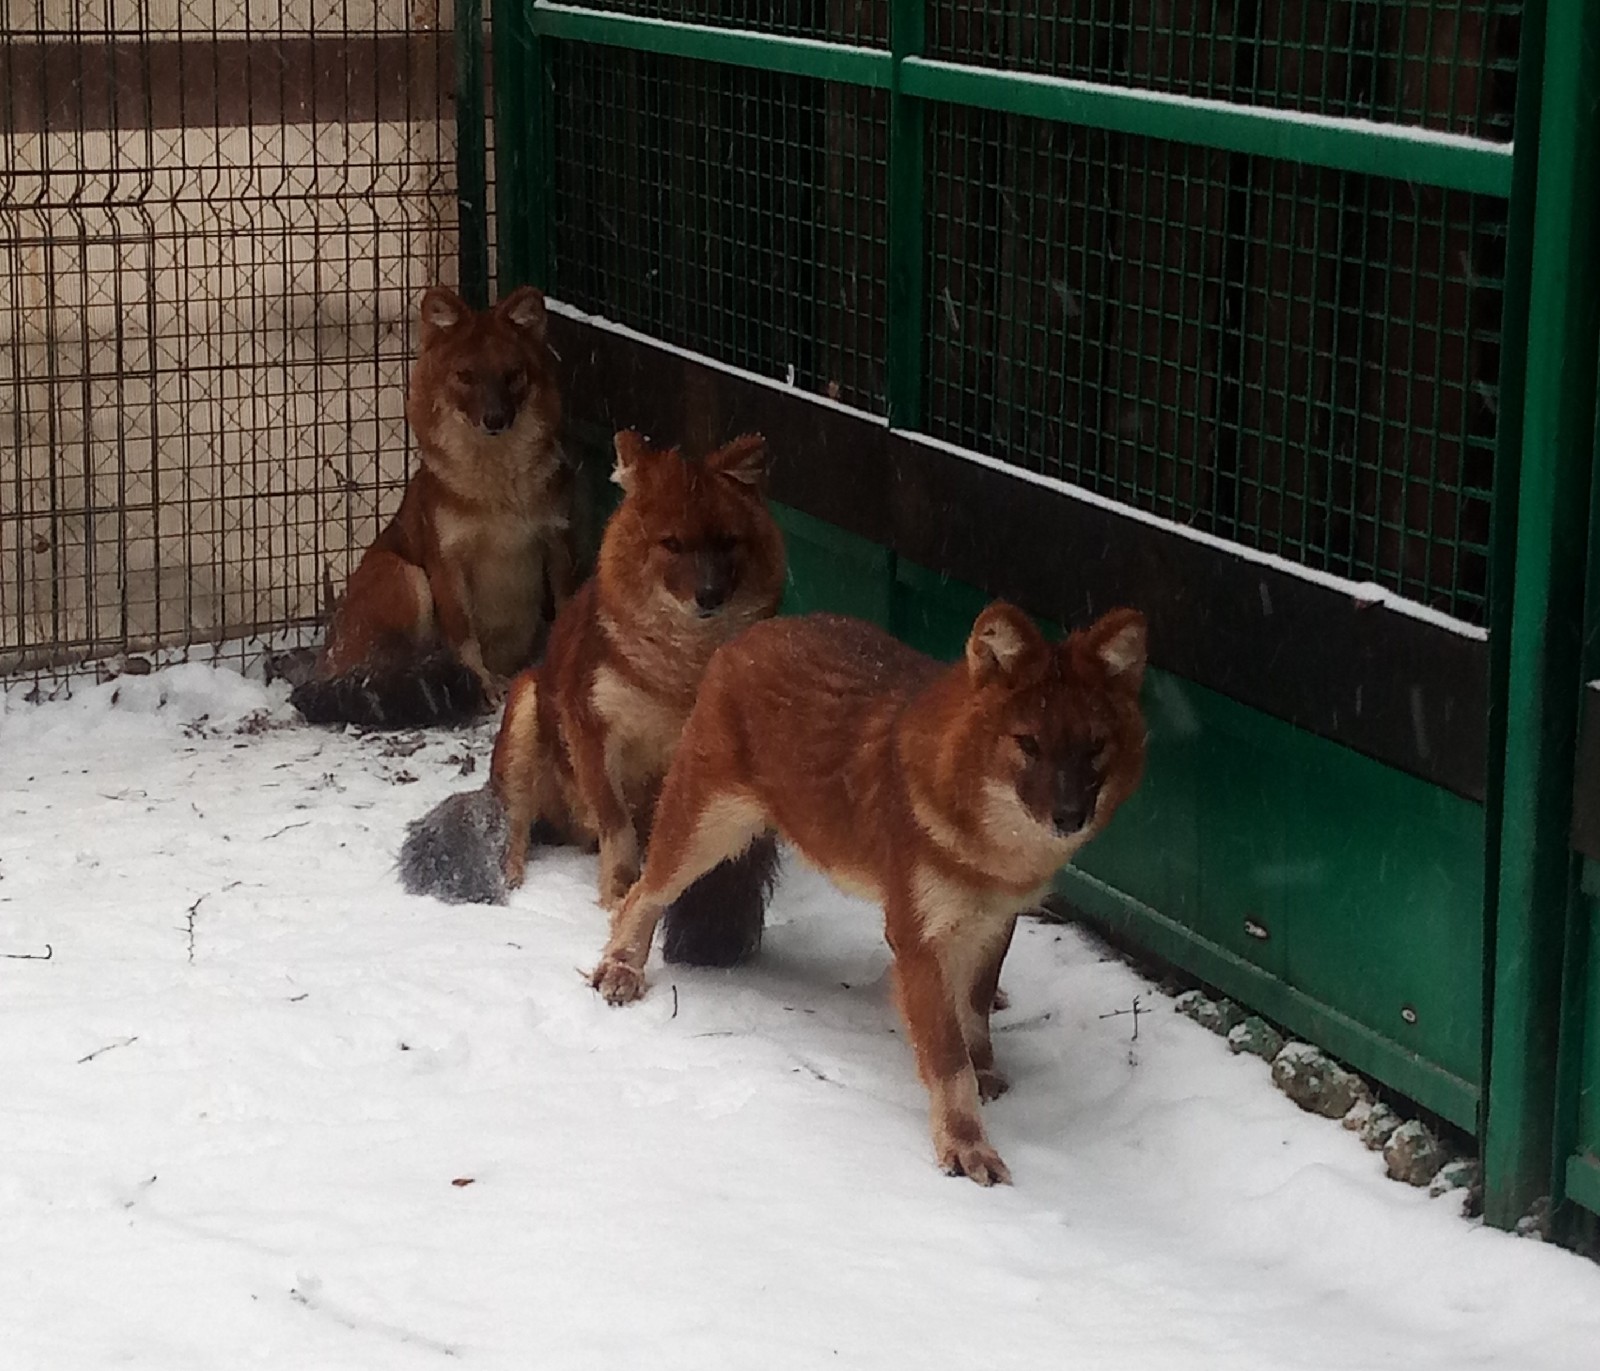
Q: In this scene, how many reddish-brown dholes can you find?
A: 3